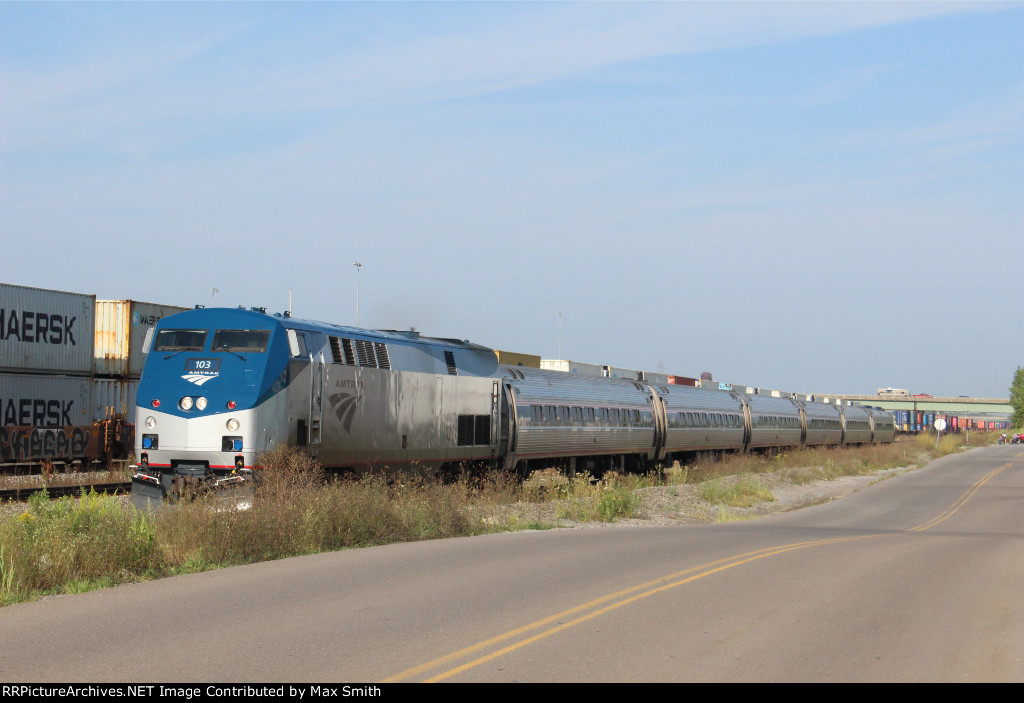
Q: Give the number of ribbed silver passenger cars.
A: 6